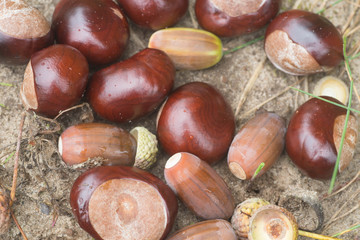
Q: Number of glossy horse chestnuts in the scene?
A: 10